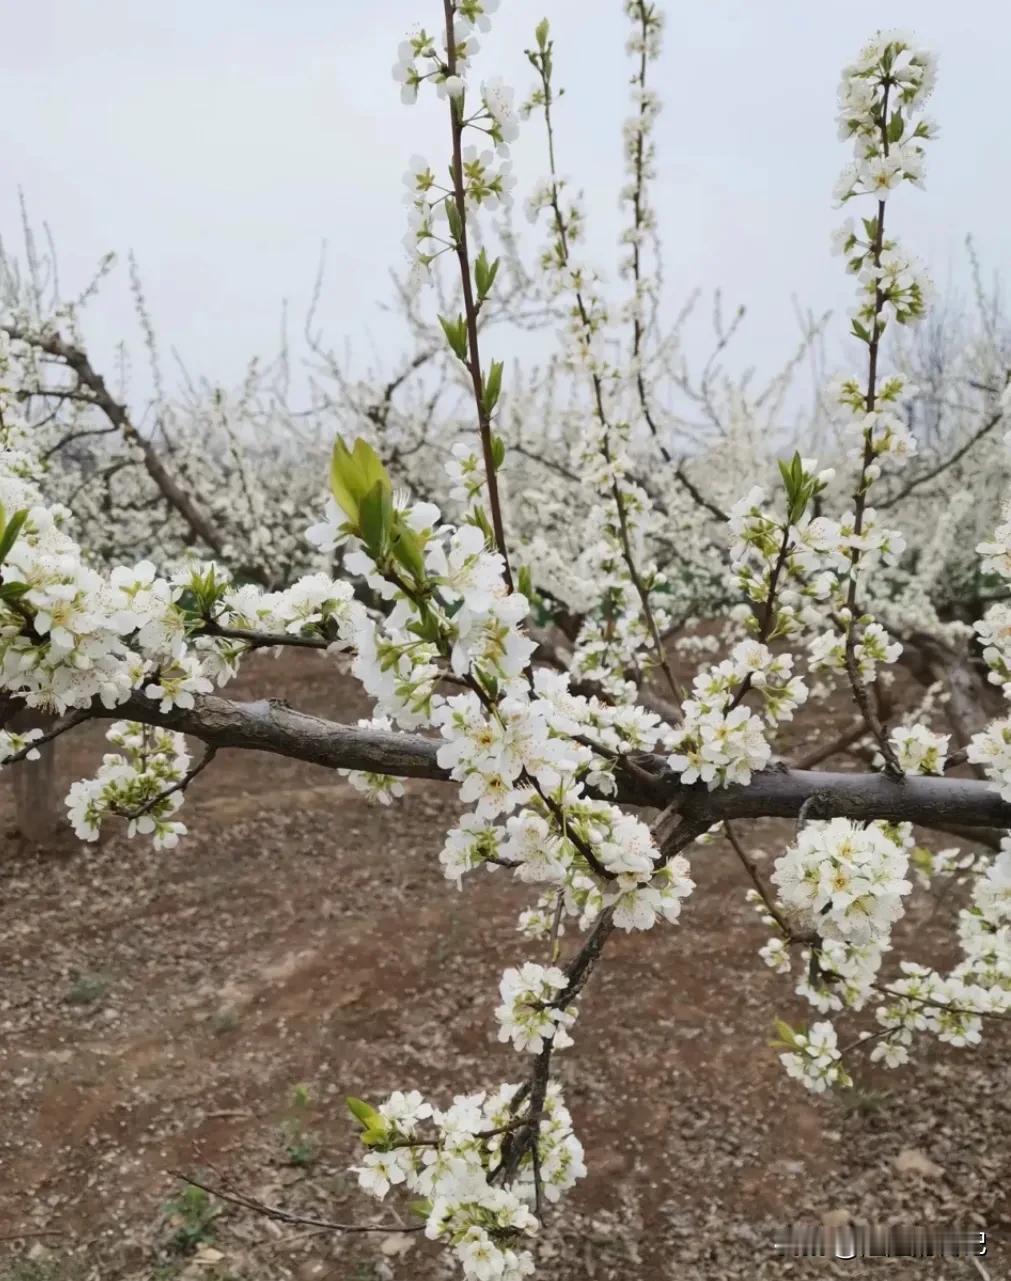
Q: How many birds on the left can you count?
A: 0